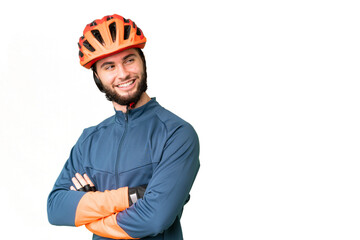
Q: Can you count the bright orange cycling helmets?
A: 1